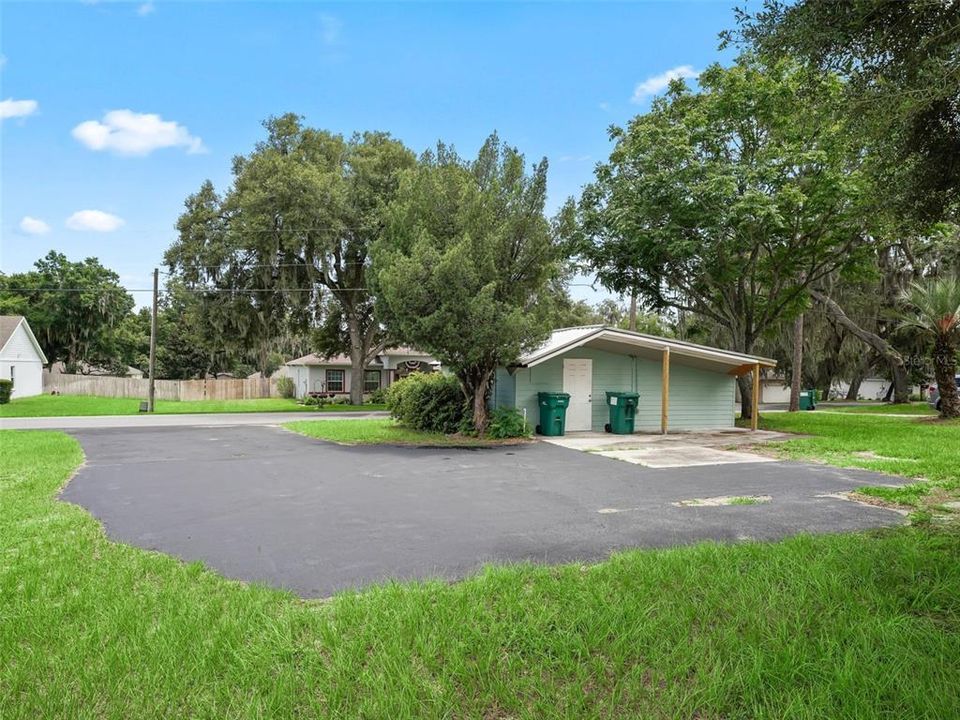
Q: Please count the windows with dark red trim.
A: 2